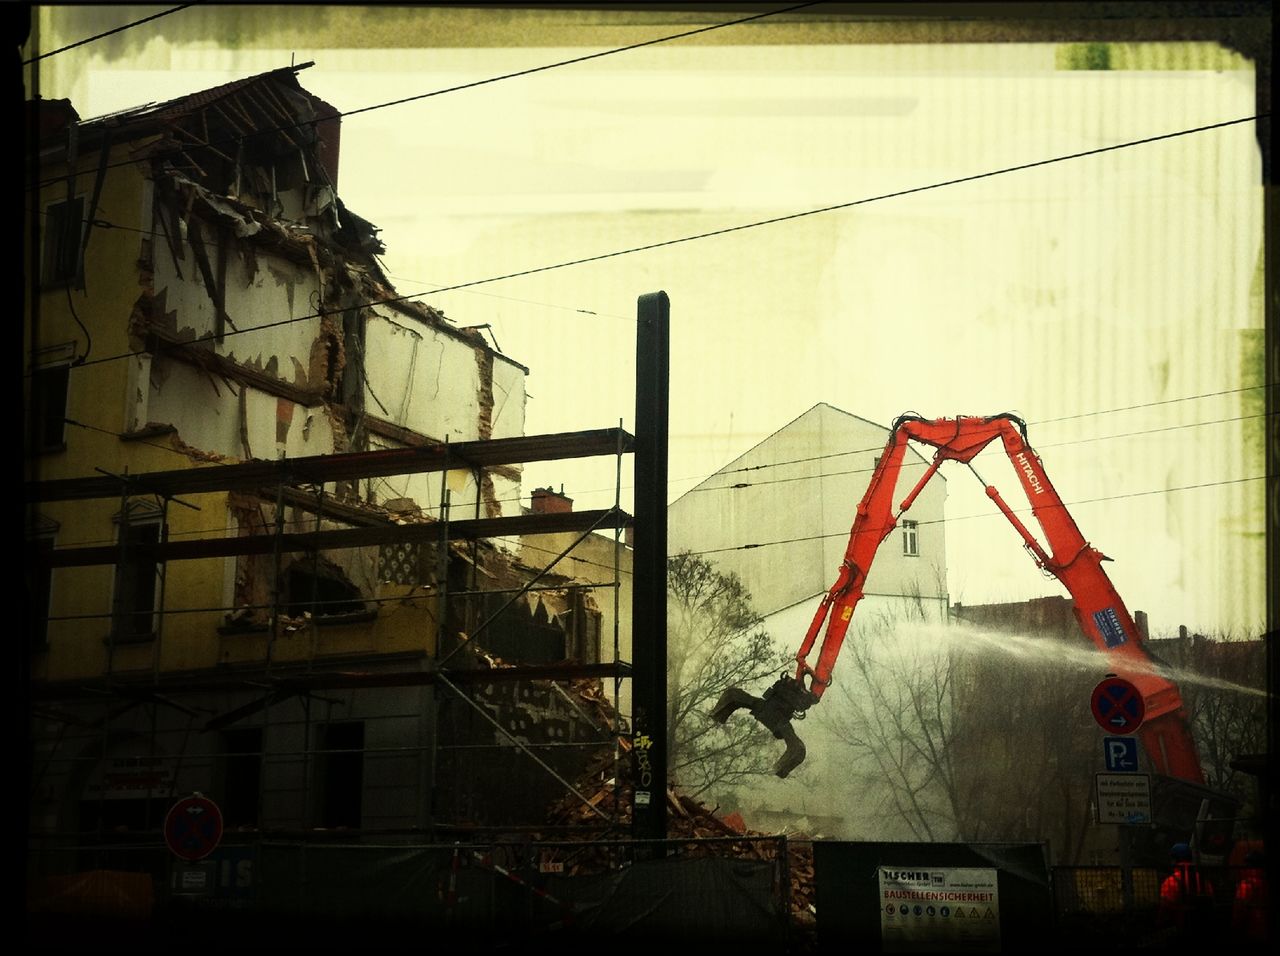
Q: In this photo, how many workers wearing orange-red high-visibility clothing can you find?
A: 2